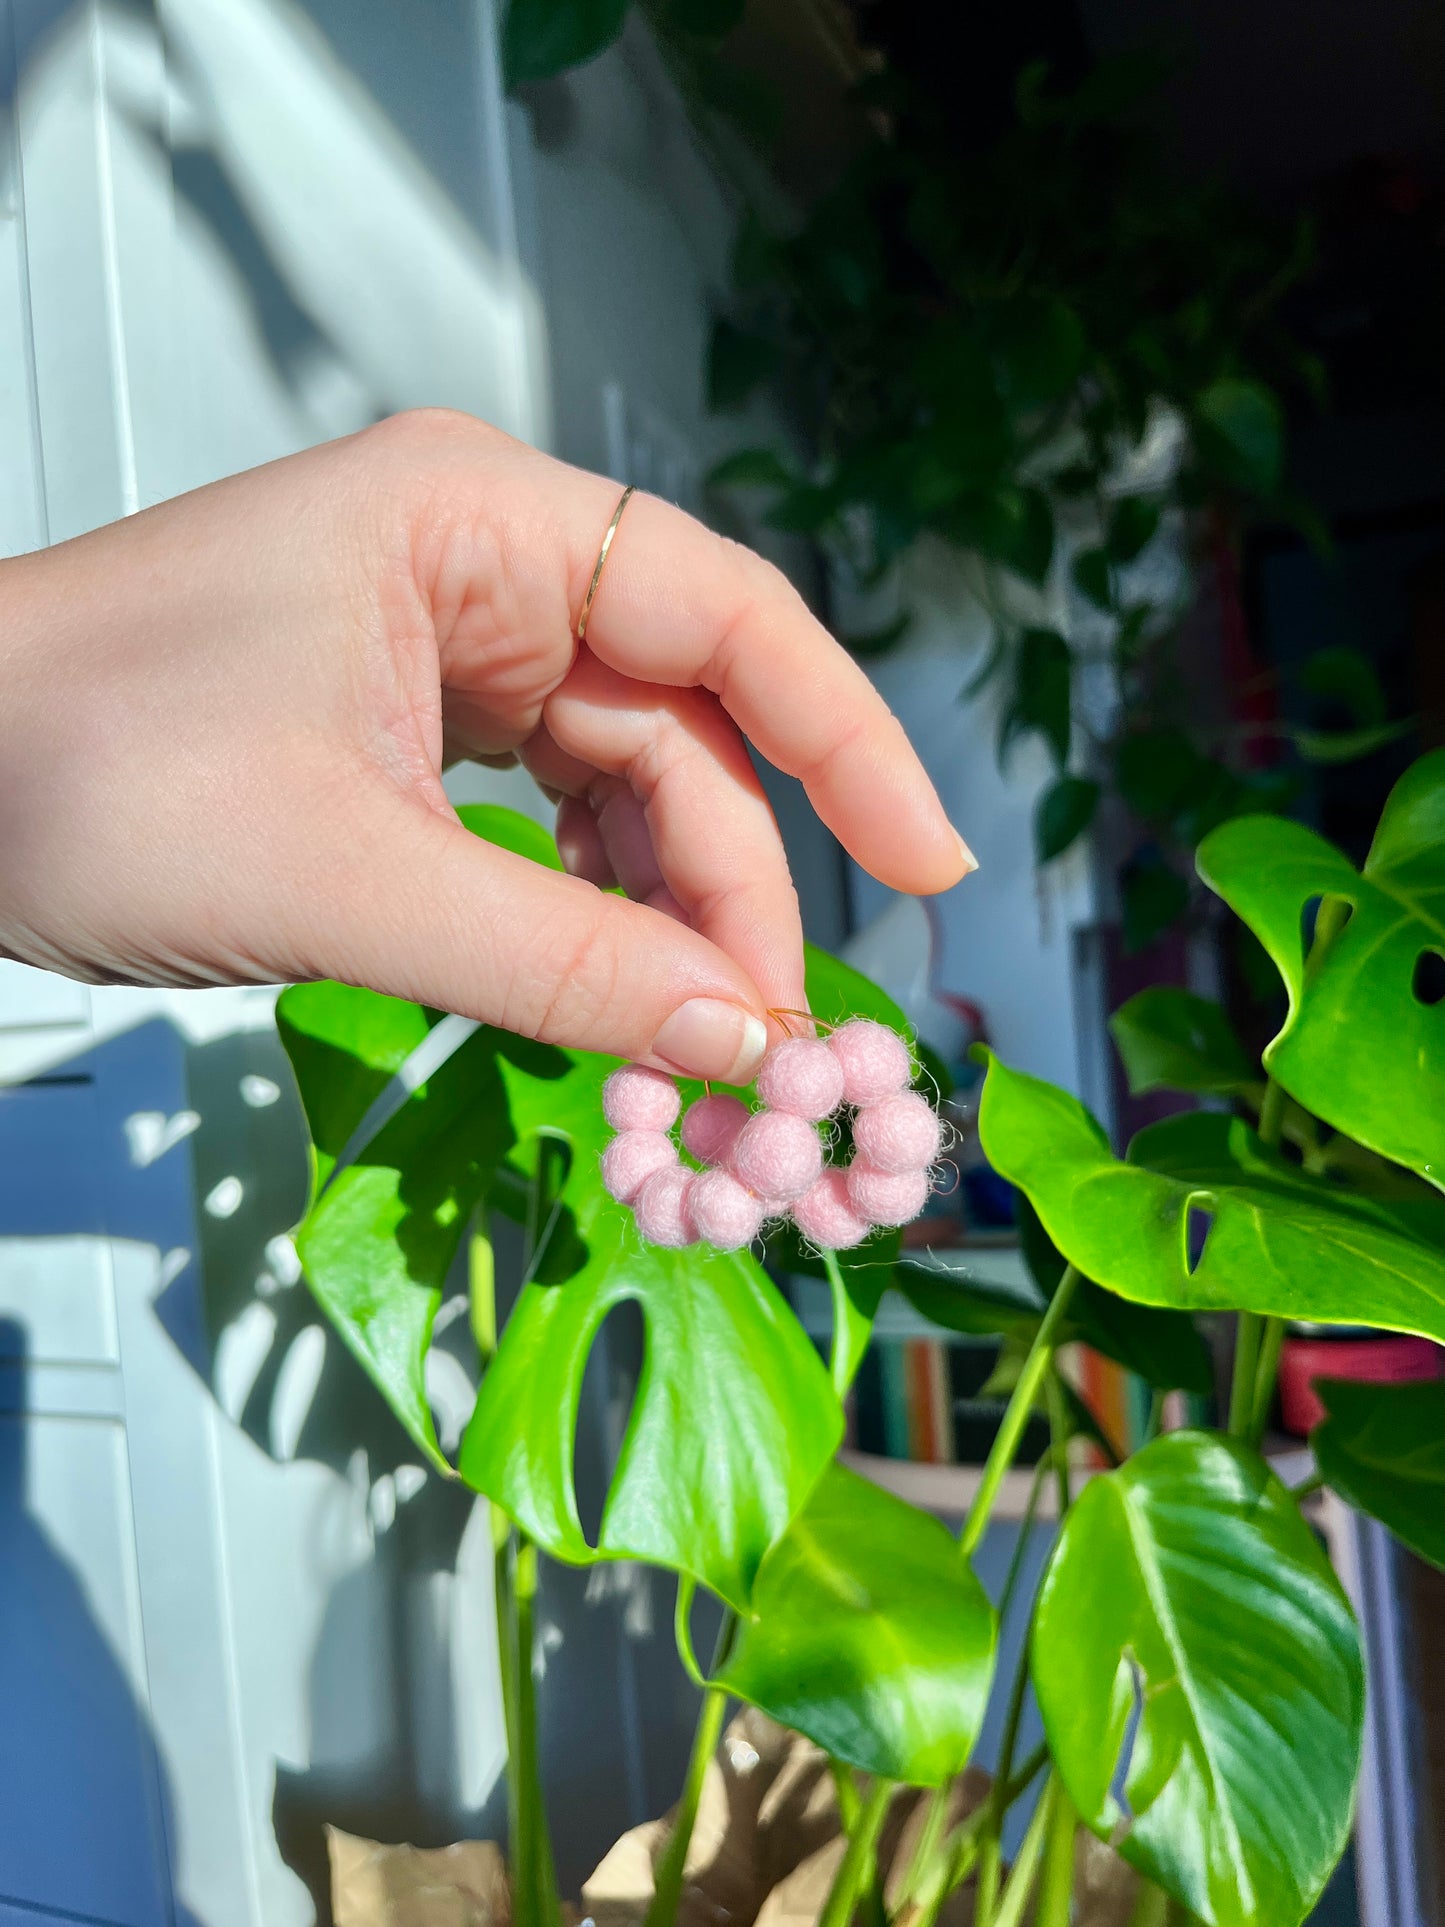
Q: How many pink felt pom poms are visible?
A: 12